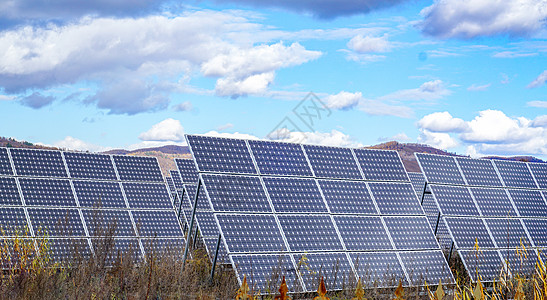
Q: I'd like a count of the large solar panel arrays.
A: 3